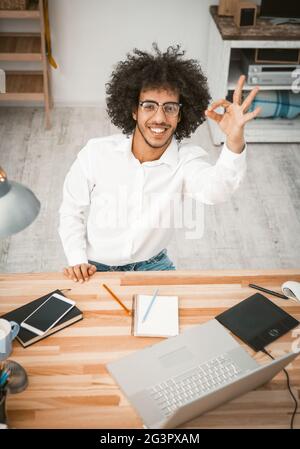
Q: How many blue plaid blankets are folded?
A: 1